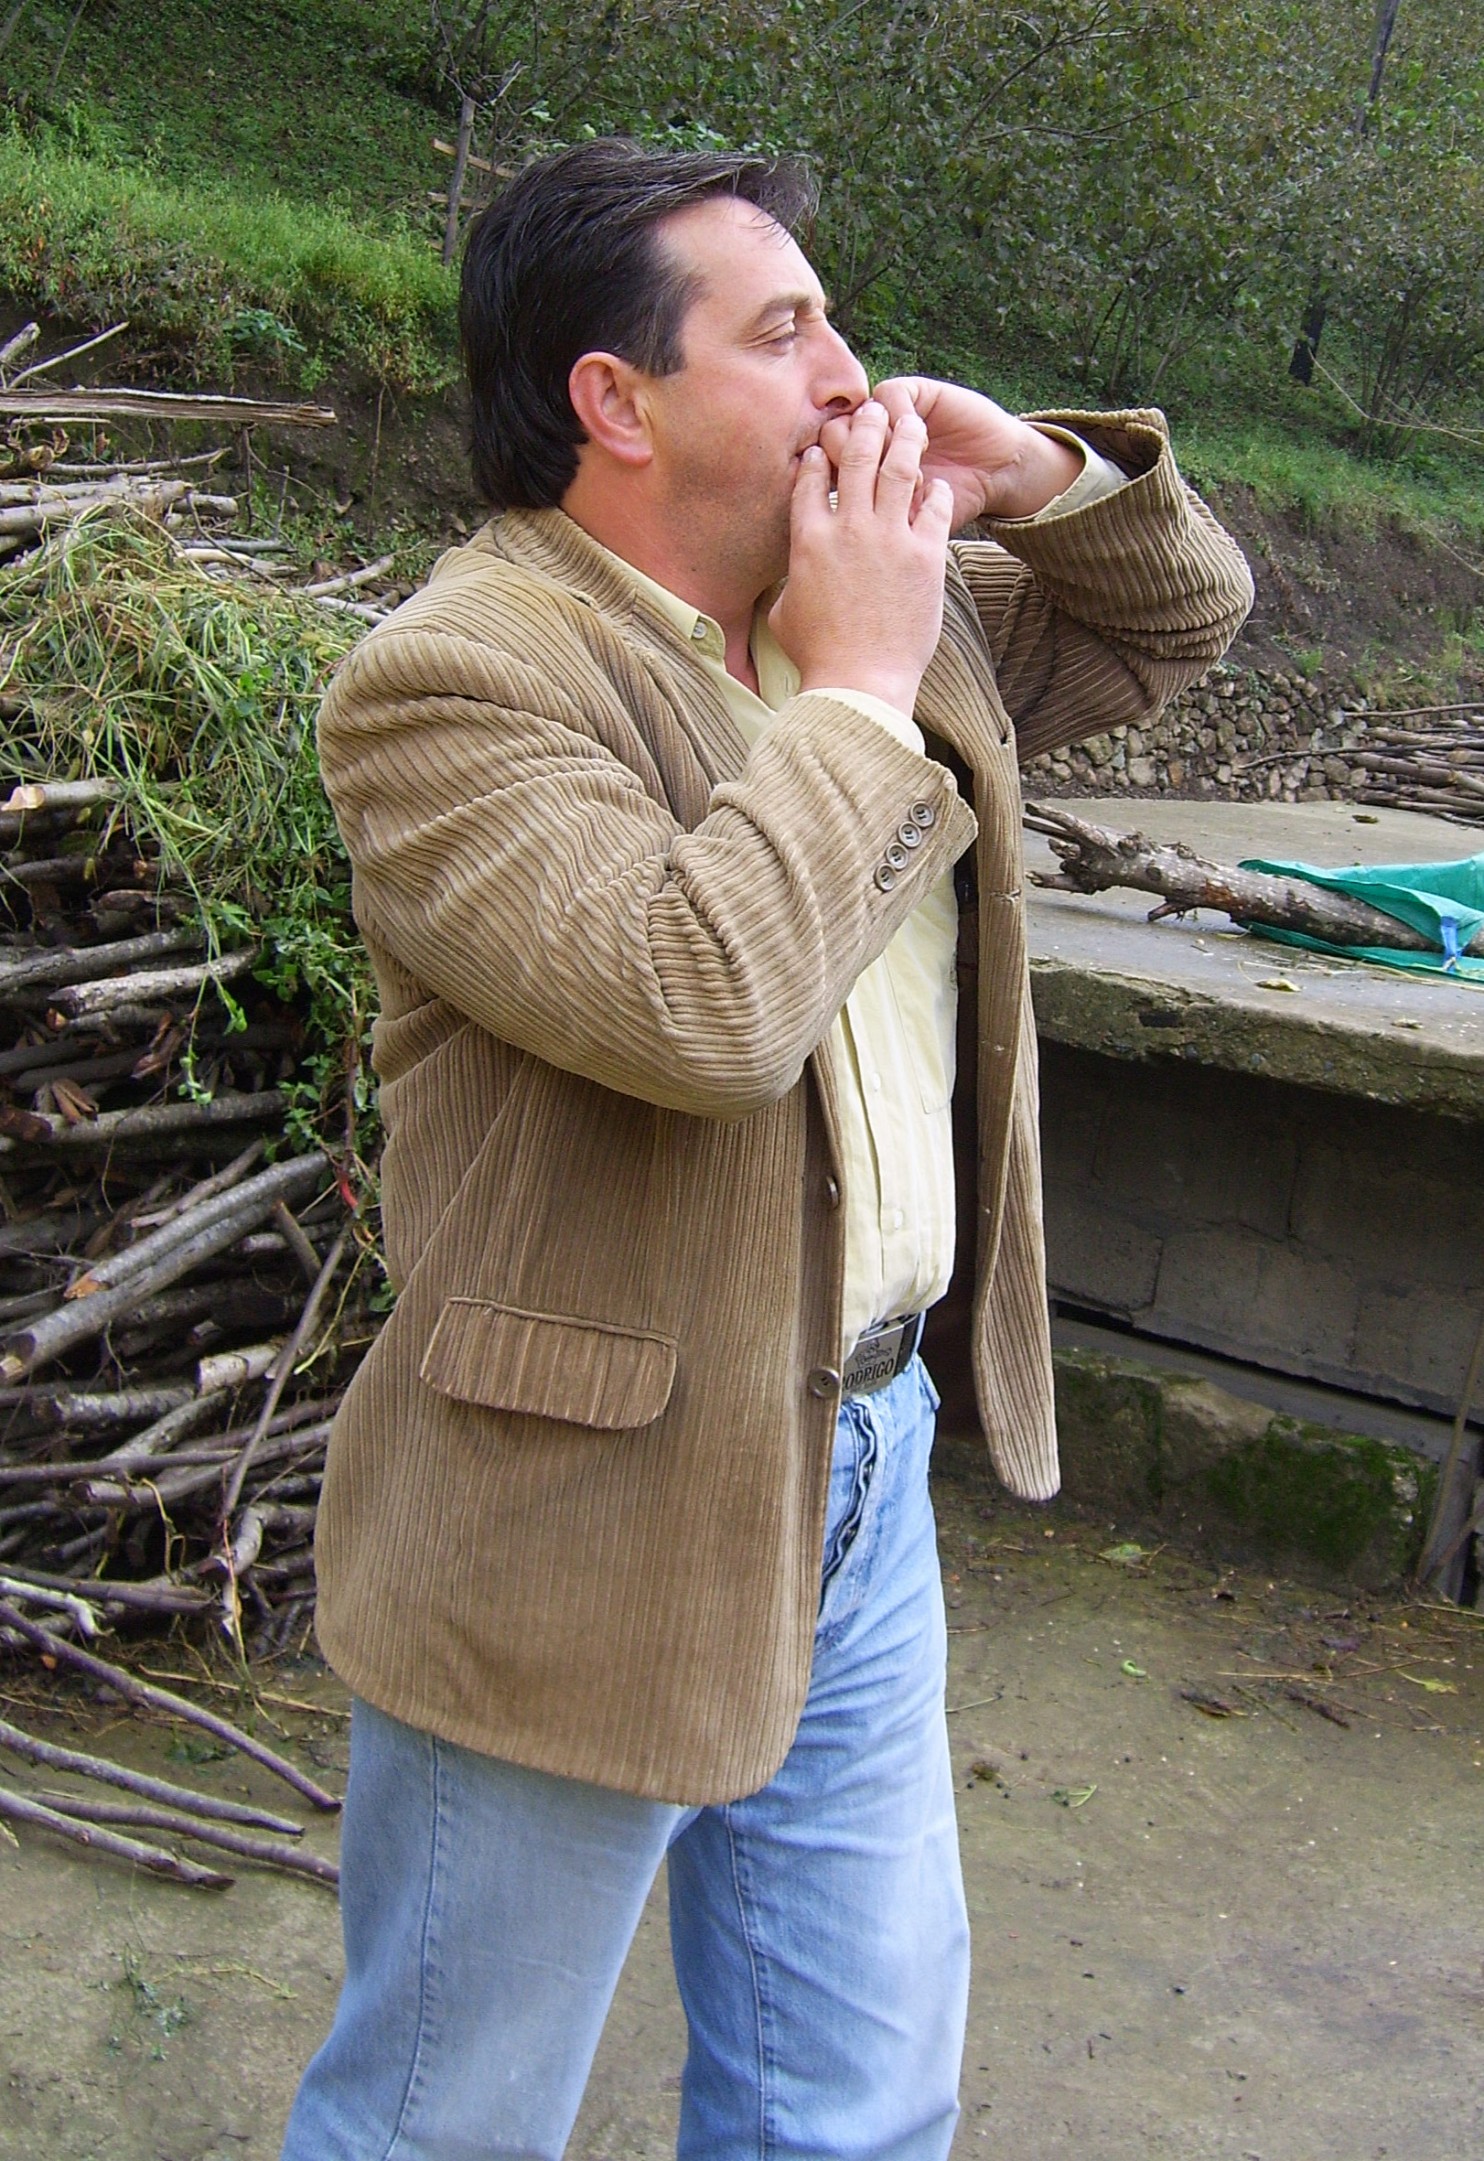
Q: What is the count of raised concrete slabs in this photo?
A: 1